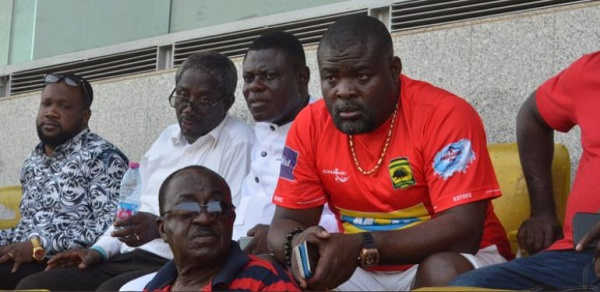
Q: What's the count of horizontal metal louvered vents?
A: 3